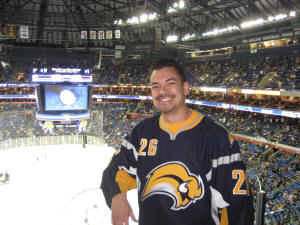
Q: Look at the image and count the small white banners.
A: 5